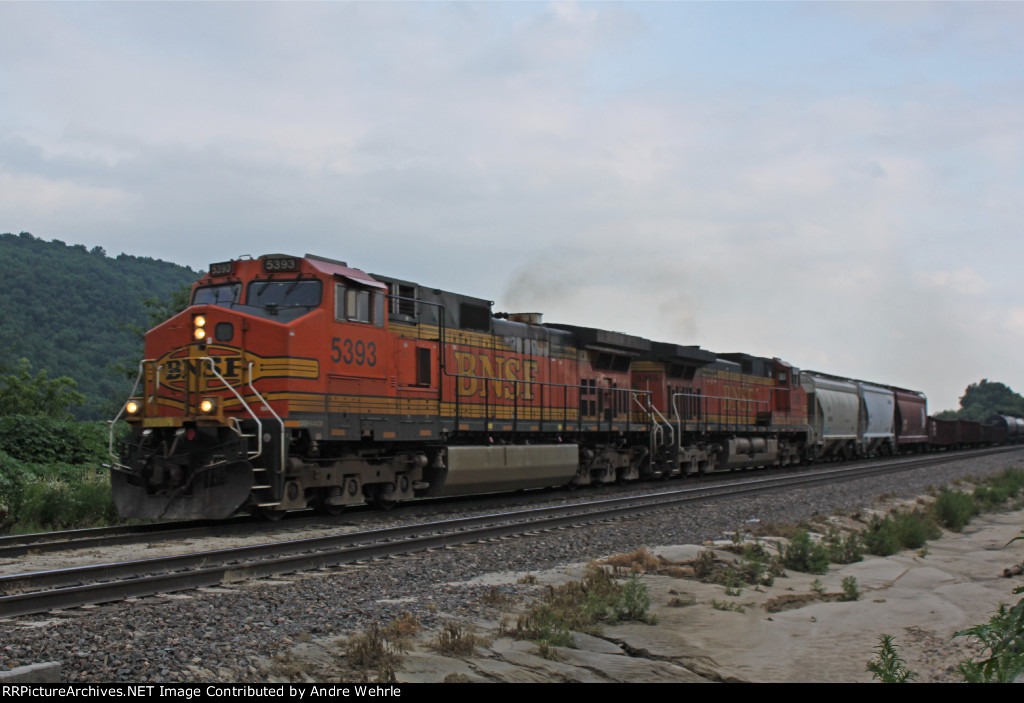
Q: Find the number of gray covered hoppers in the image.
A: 2